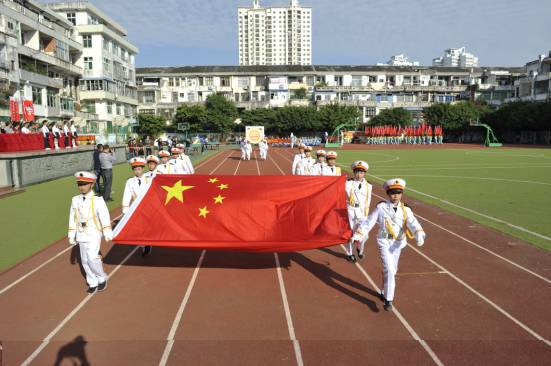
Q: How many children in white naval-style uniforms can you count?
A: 12